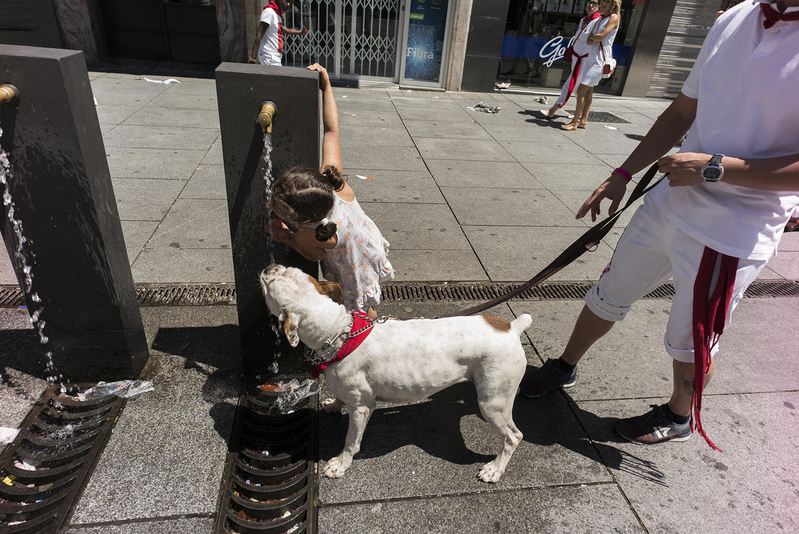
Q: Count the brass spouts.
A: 2